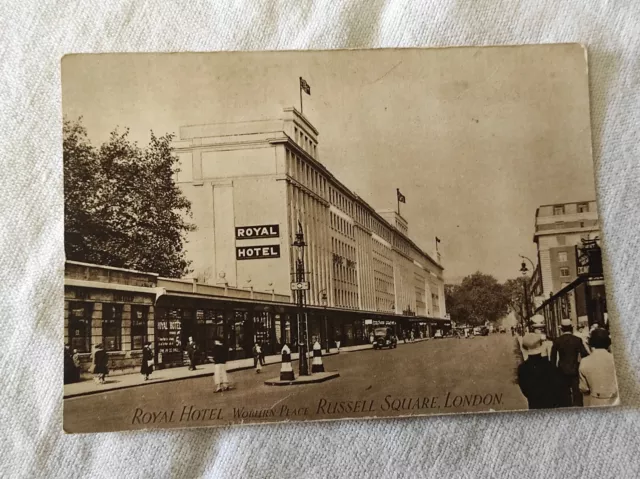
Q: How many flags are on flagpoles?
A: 3